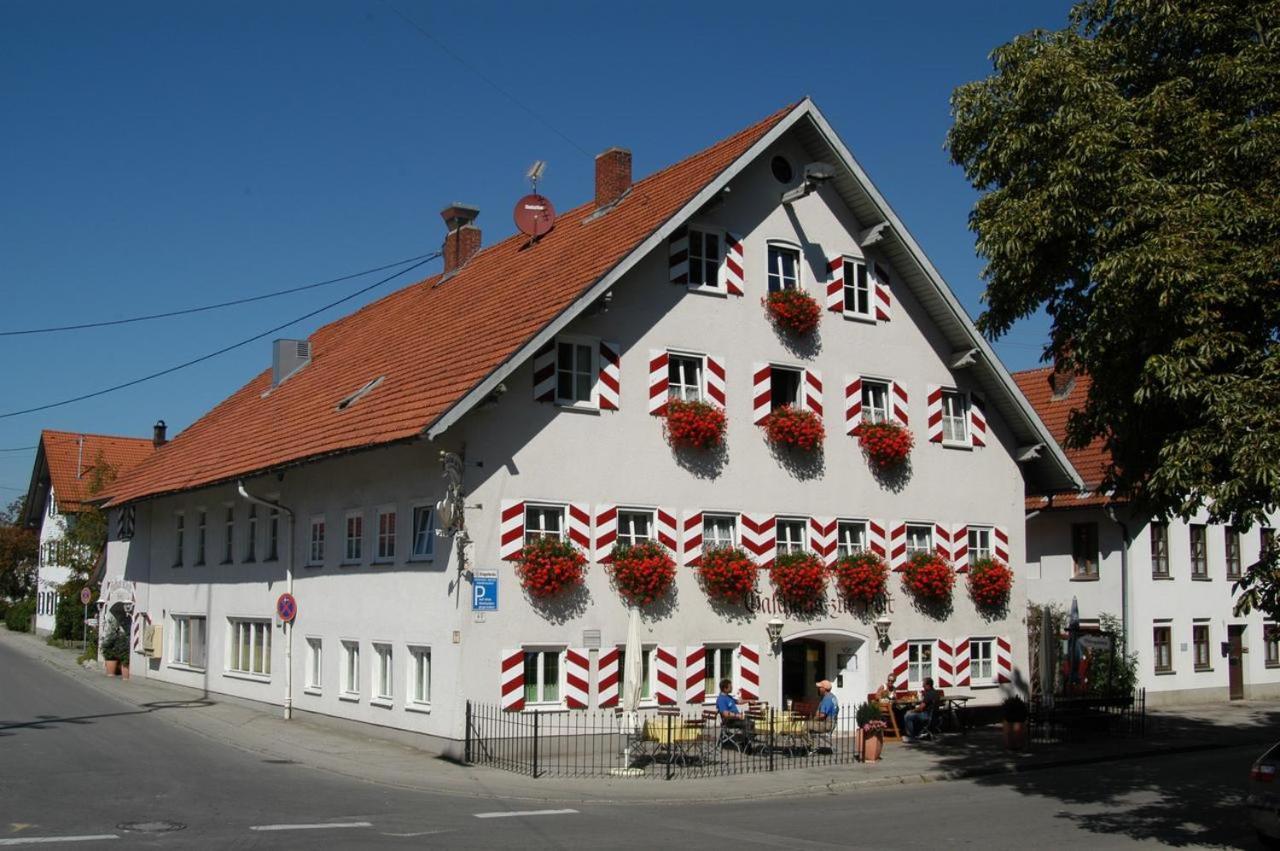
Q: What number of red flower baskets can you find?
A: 11